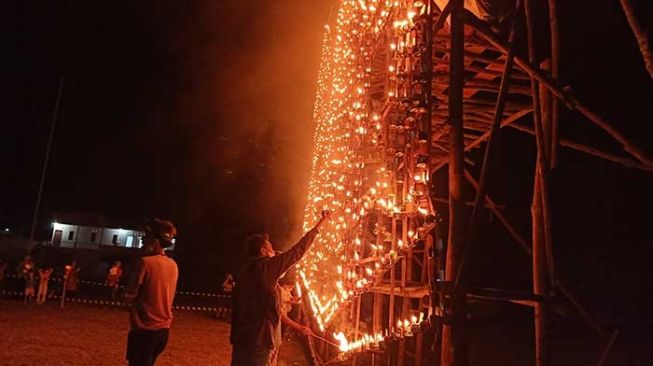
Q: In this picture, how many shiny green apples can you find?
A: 0